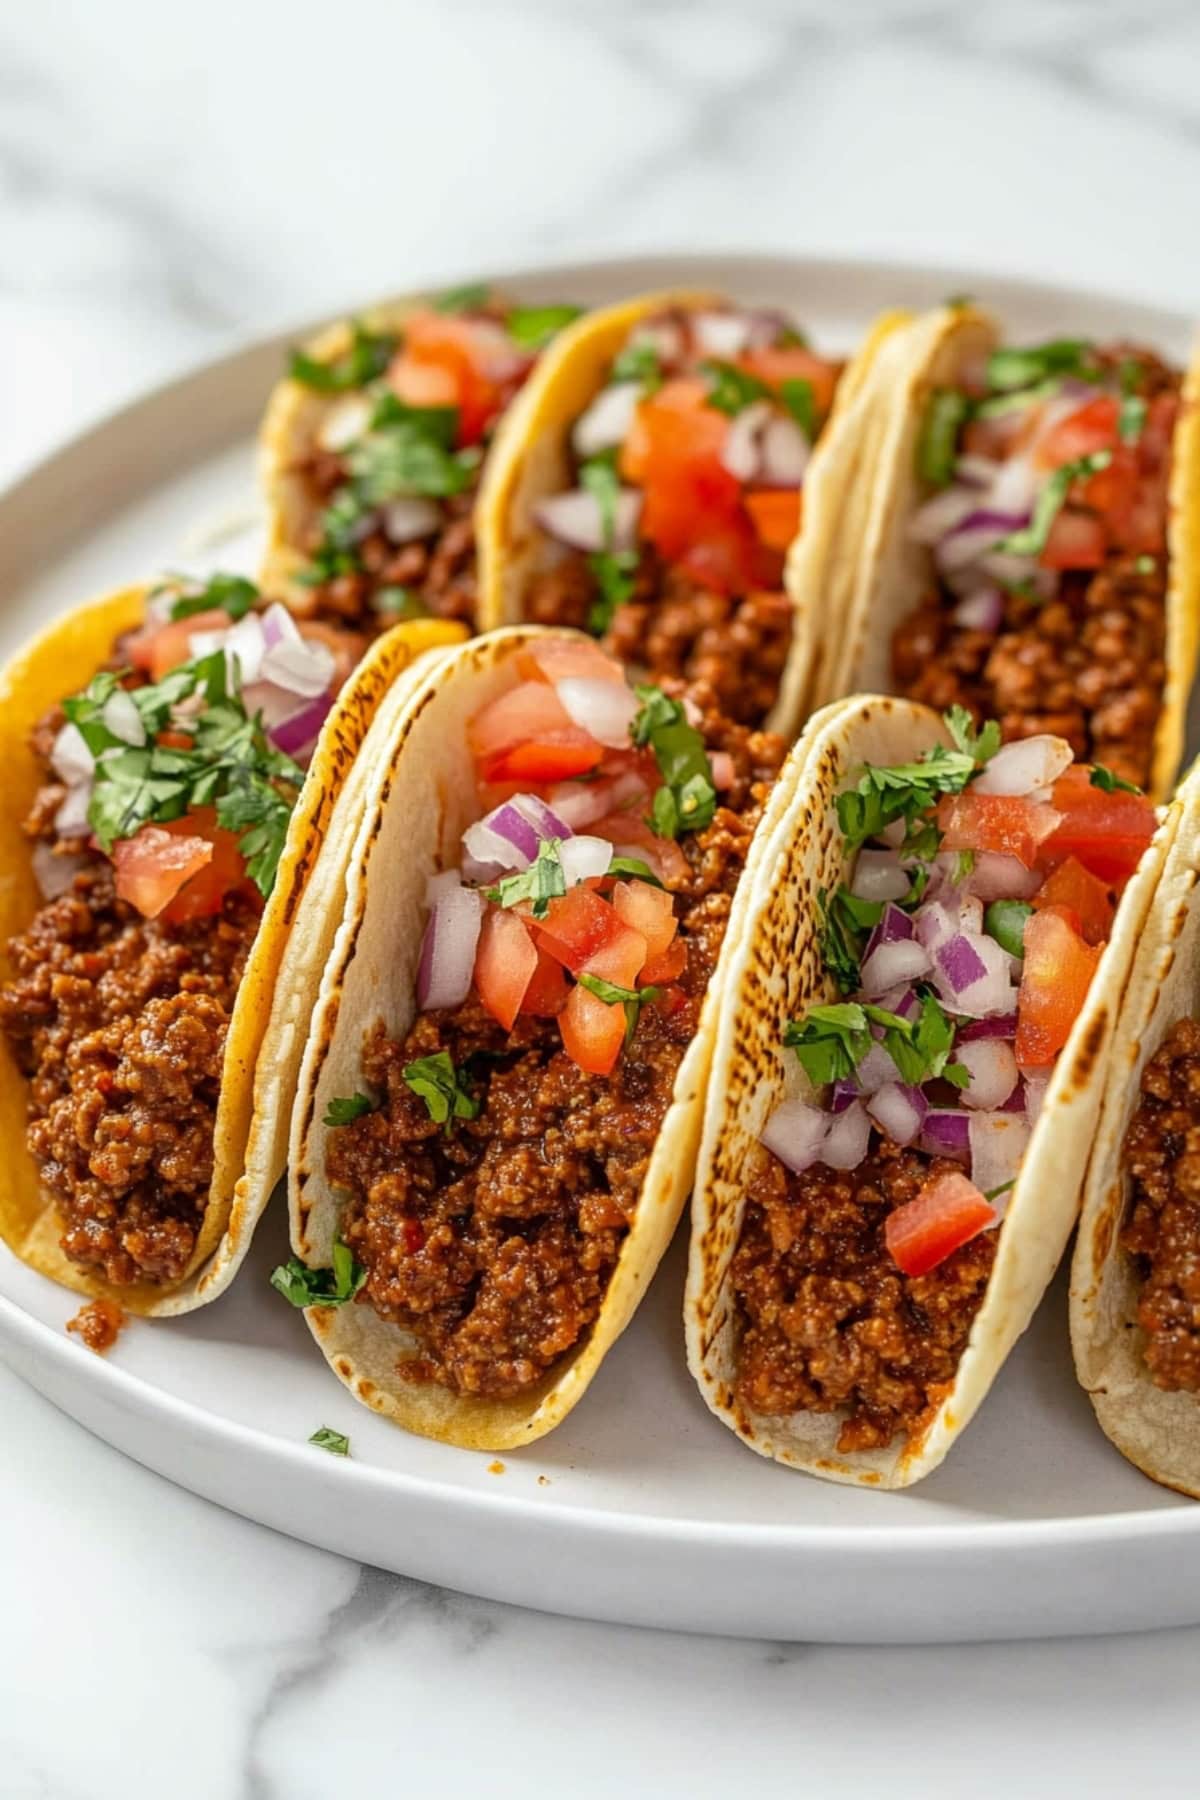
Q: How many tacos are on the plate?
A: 7